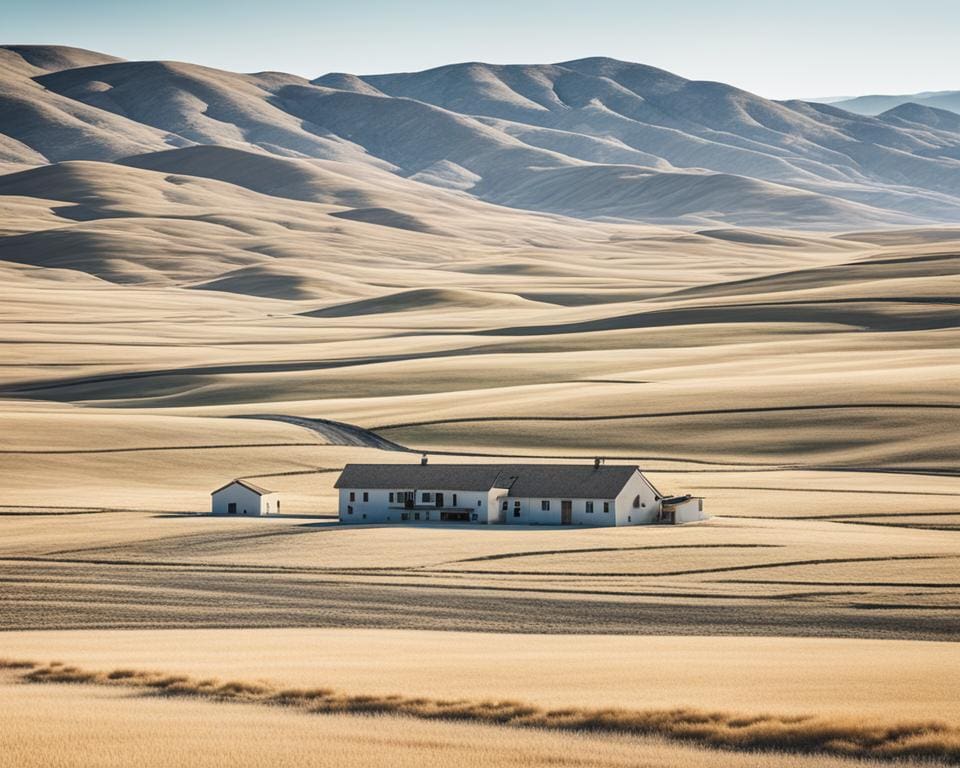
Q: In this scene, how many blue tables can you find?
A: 0